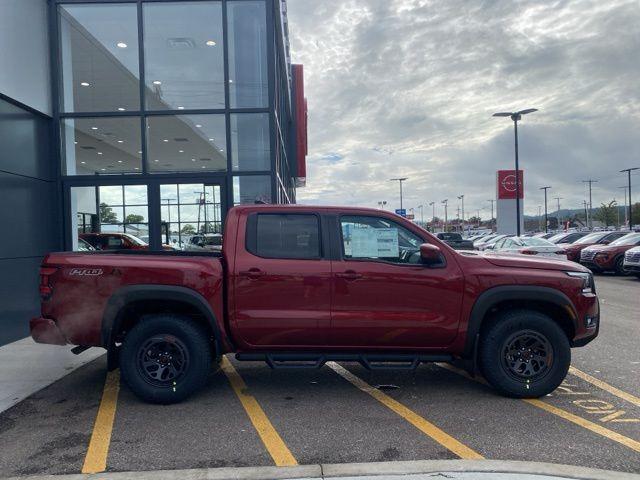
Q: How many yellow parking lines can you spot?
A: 5